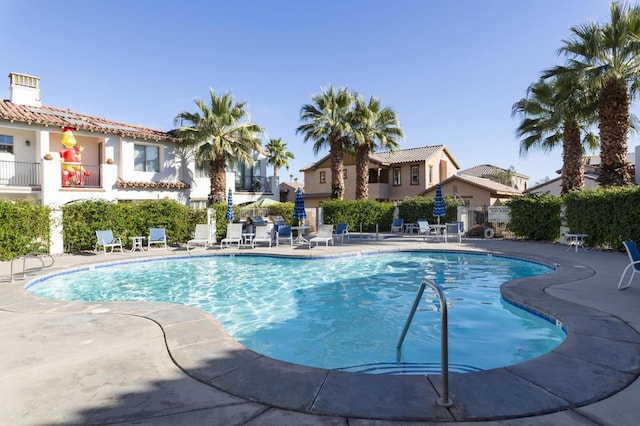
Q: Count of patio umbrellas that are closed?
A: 3